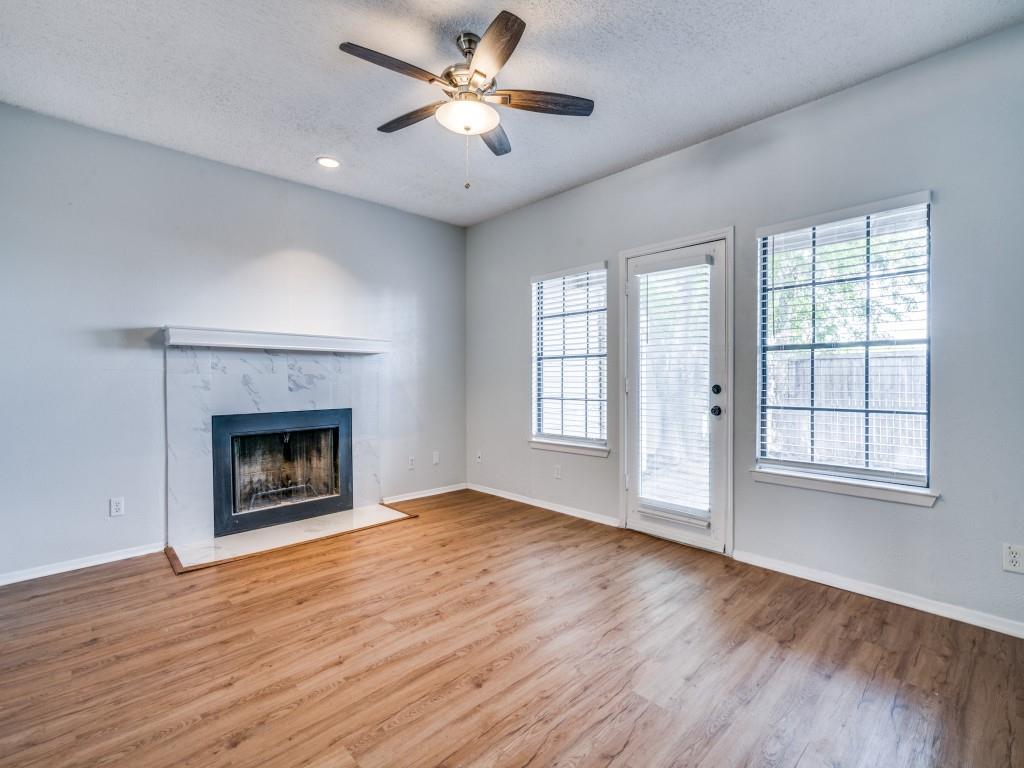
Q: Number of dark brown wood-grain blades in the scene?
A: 5